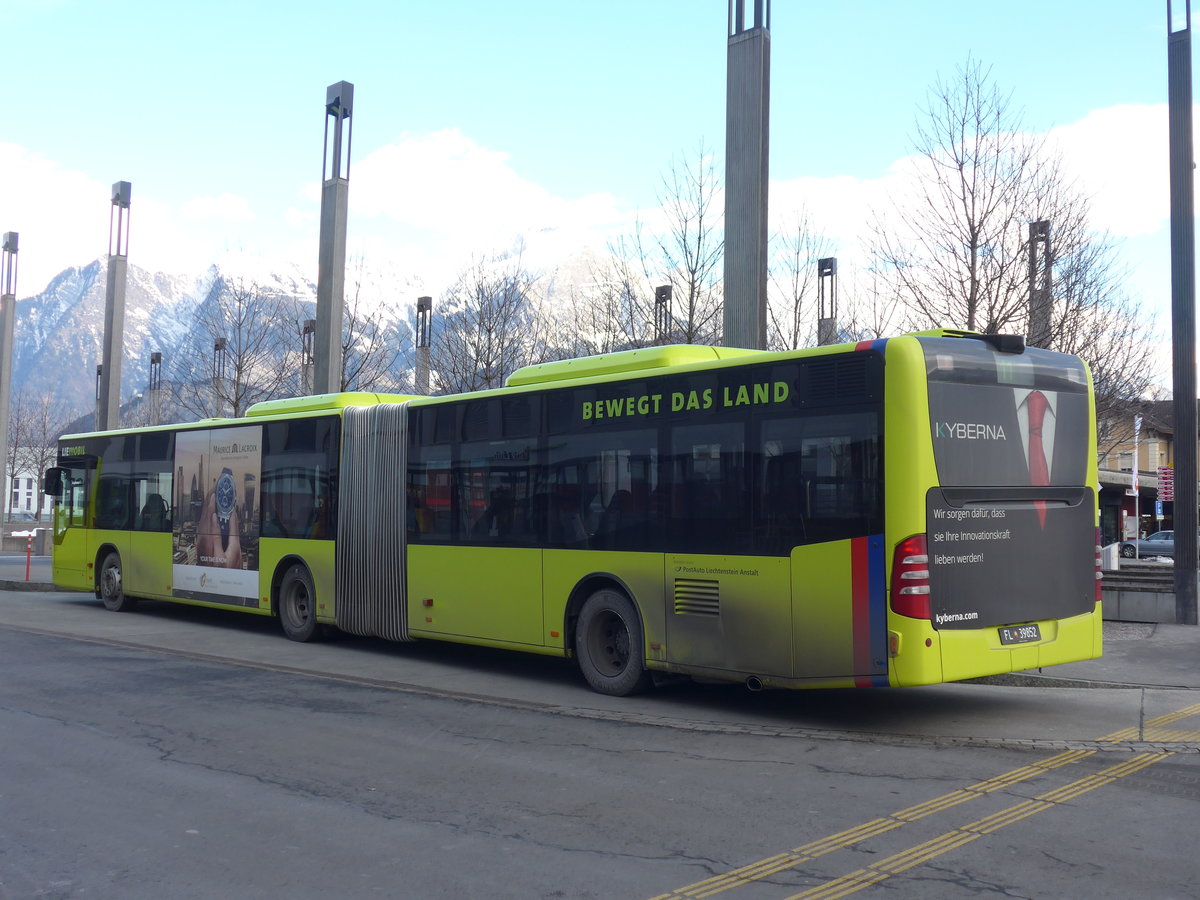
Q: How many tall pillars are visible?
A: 13